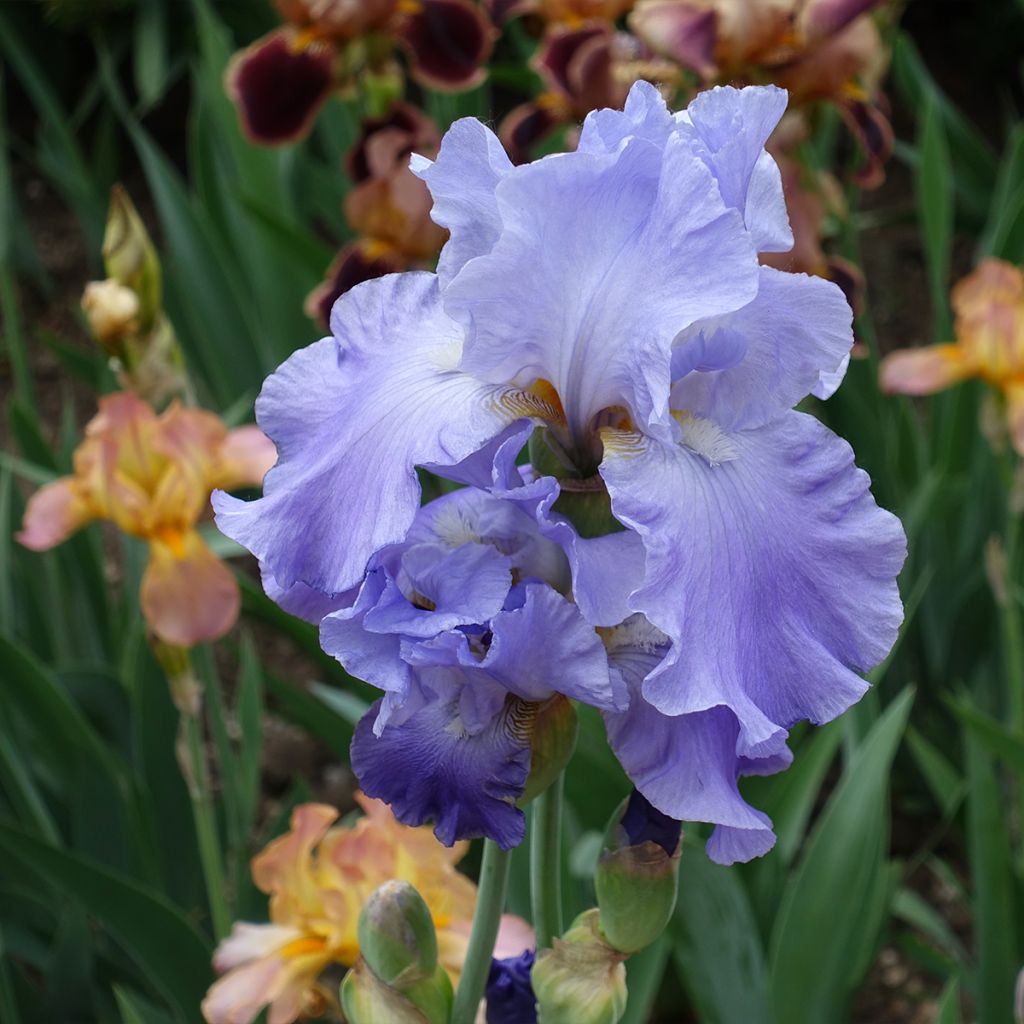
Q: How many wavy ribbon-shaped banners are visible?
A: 0